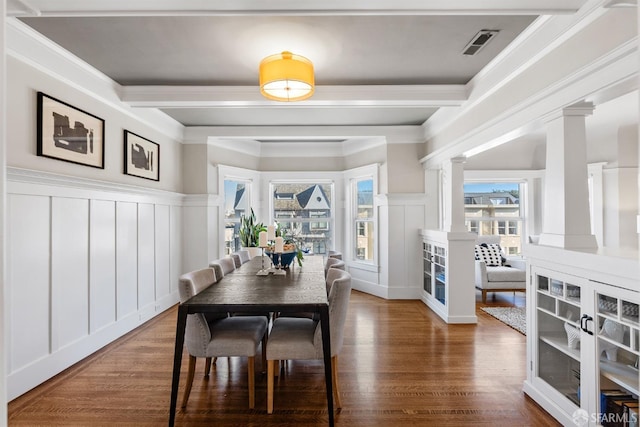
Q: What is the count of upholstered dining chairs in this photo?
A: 6